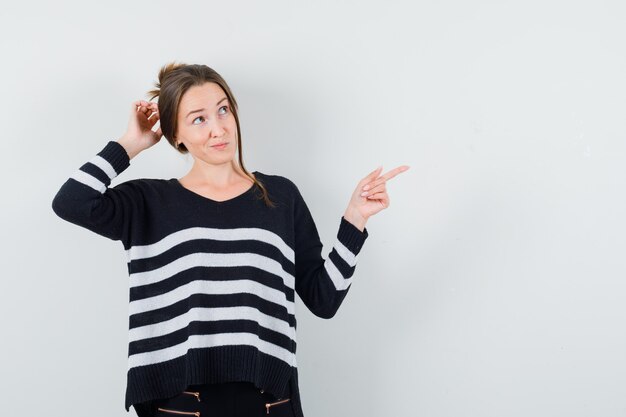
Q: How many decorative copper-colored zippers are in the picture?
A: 3